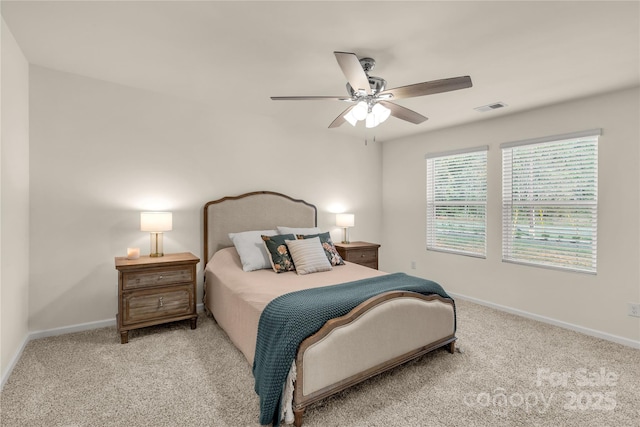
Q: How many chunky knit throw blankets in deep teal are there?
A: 1